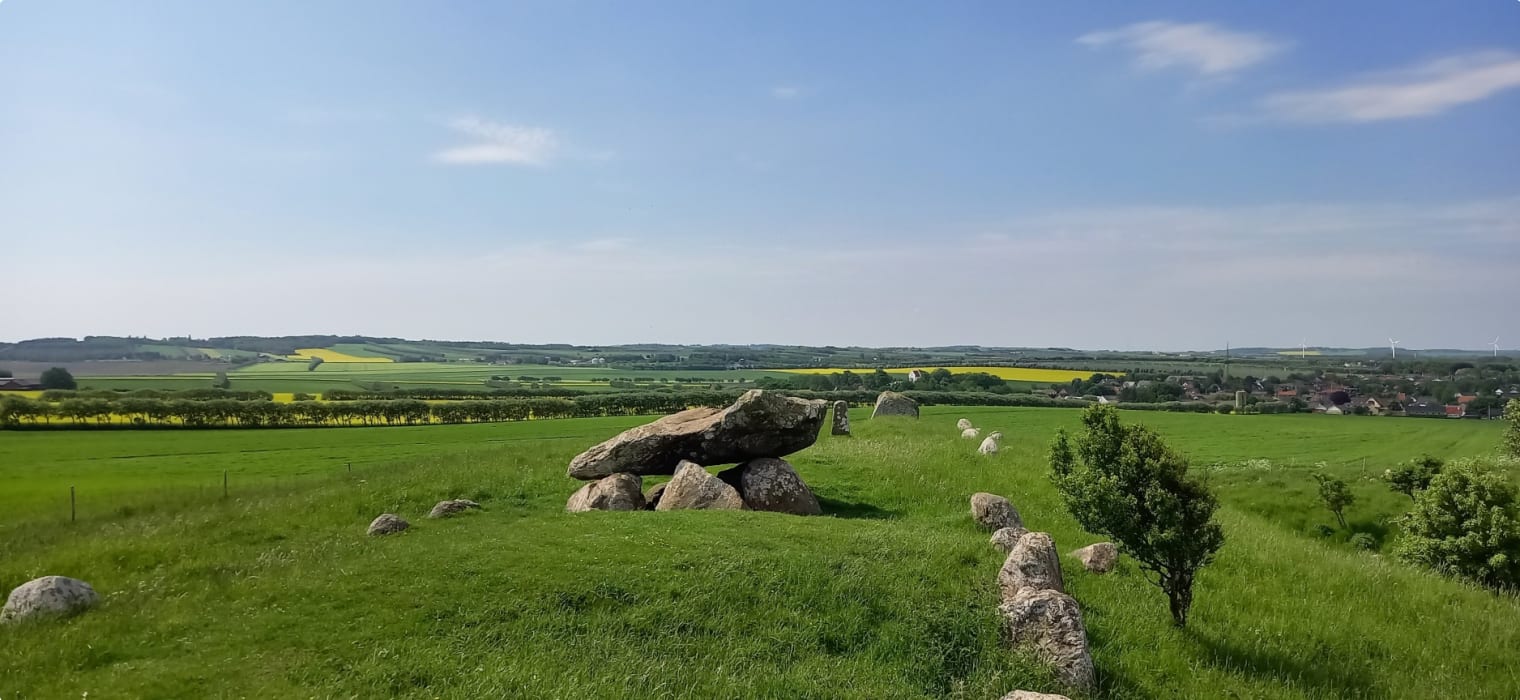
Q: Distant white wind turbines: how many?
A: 3